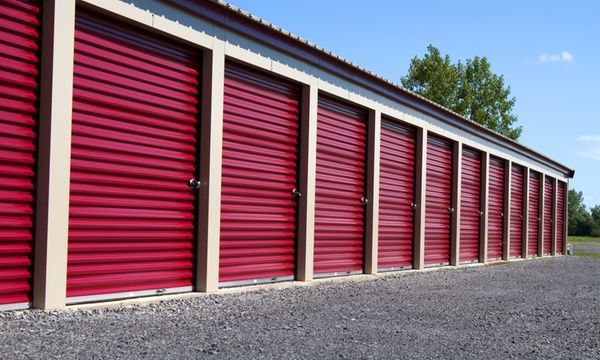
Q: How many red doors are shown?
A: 12